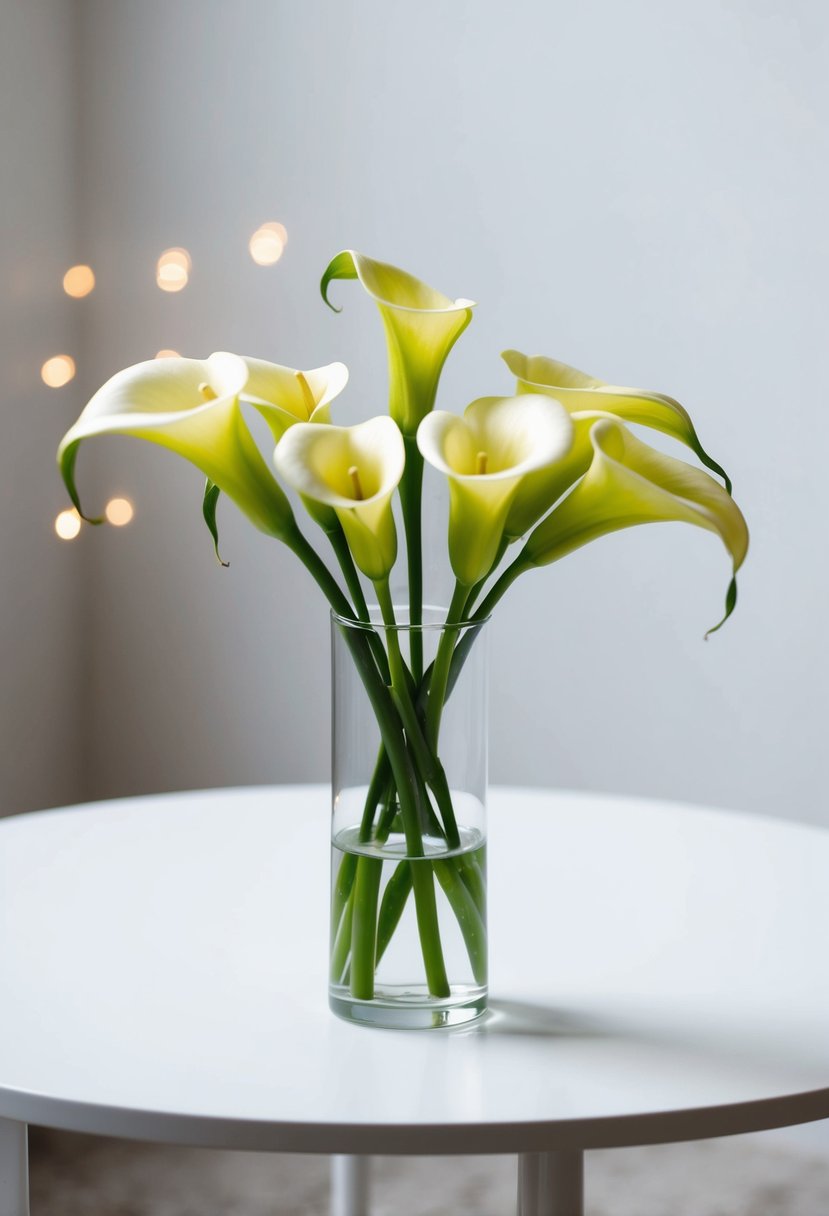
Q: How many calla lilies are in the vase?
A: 7